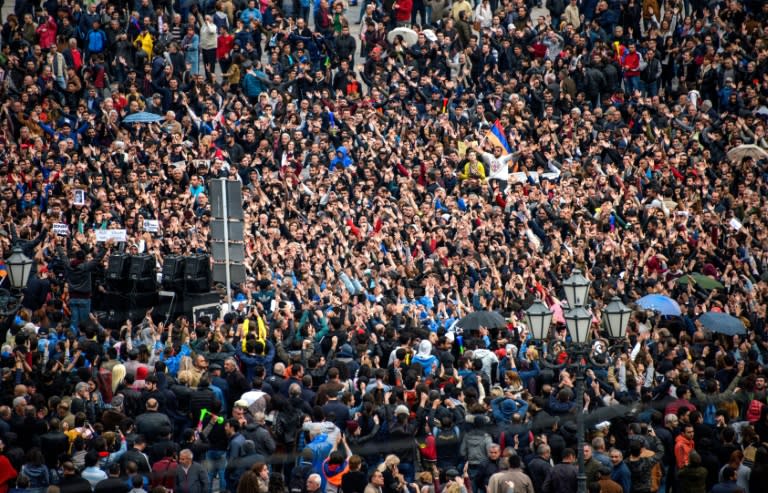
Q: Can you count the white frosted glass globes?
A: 5